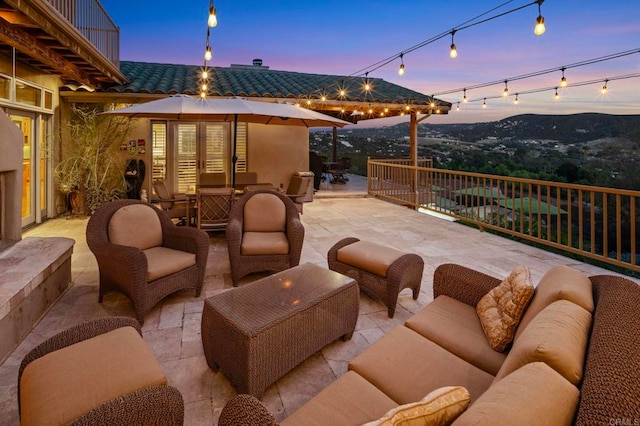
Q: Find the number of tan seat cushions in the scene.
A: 7